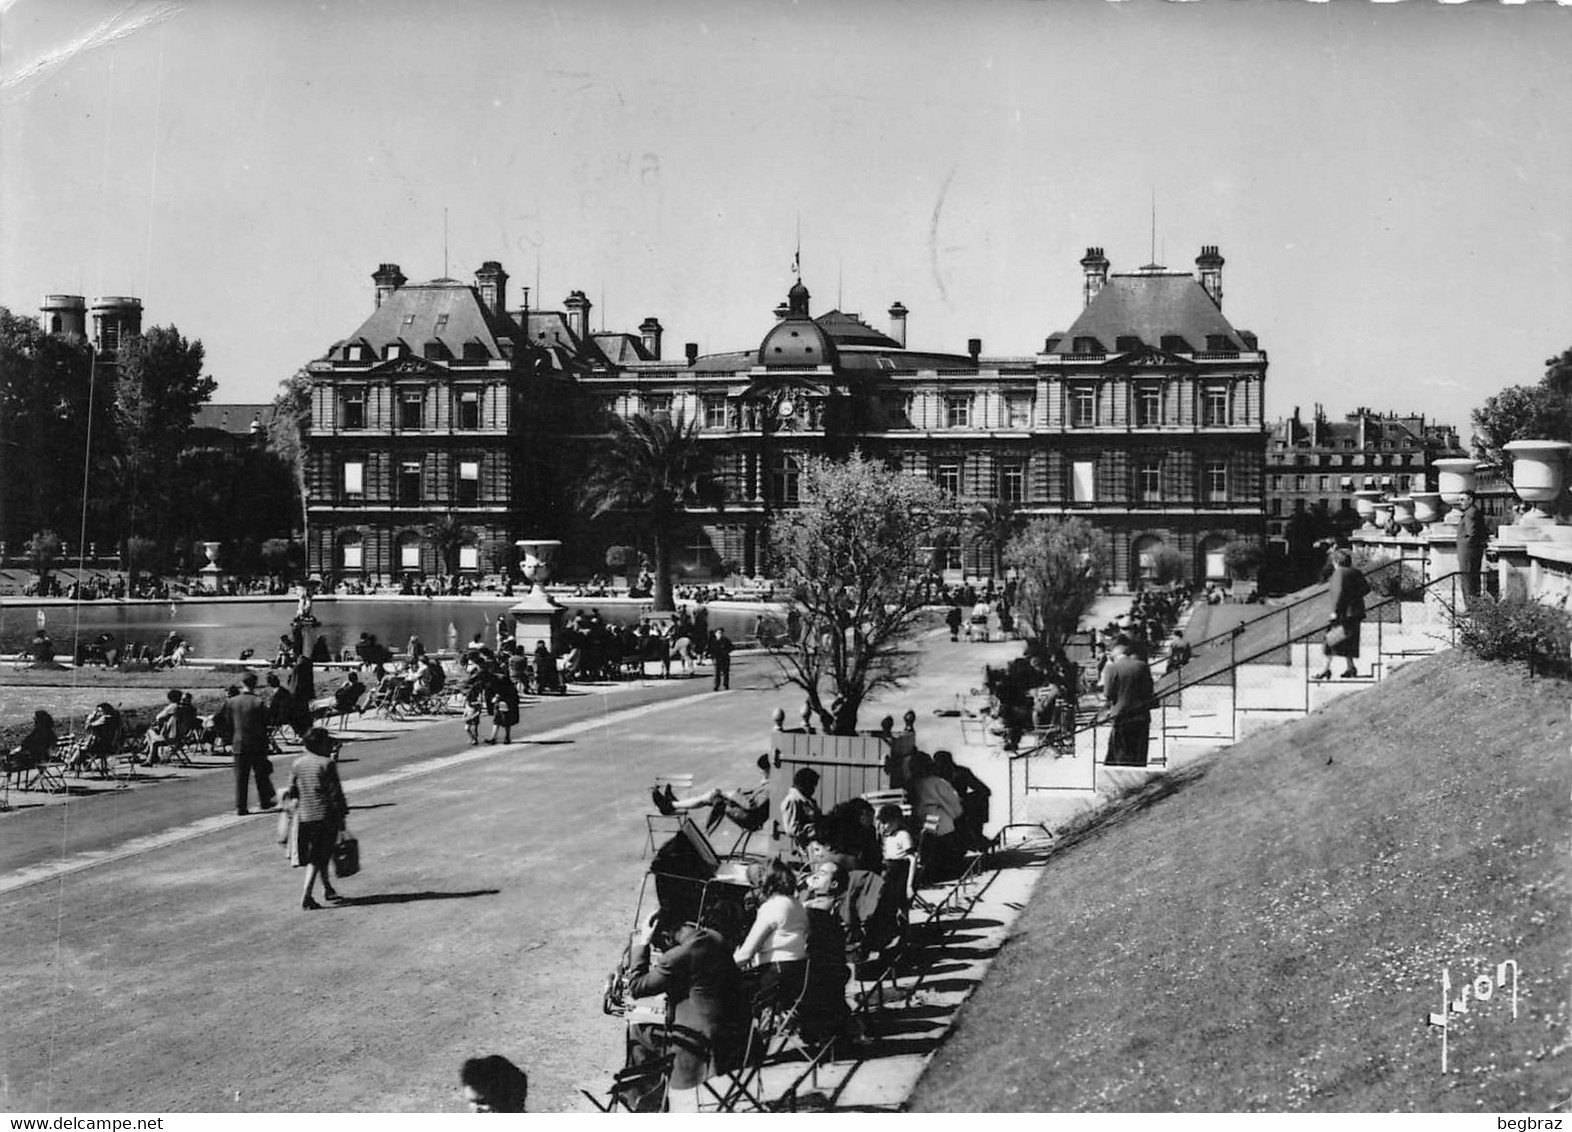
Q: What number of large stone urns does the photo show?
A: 8